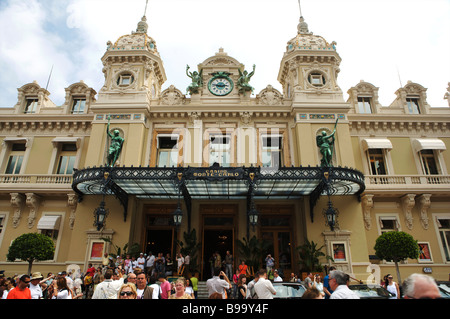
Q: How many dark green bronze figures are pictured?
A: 4